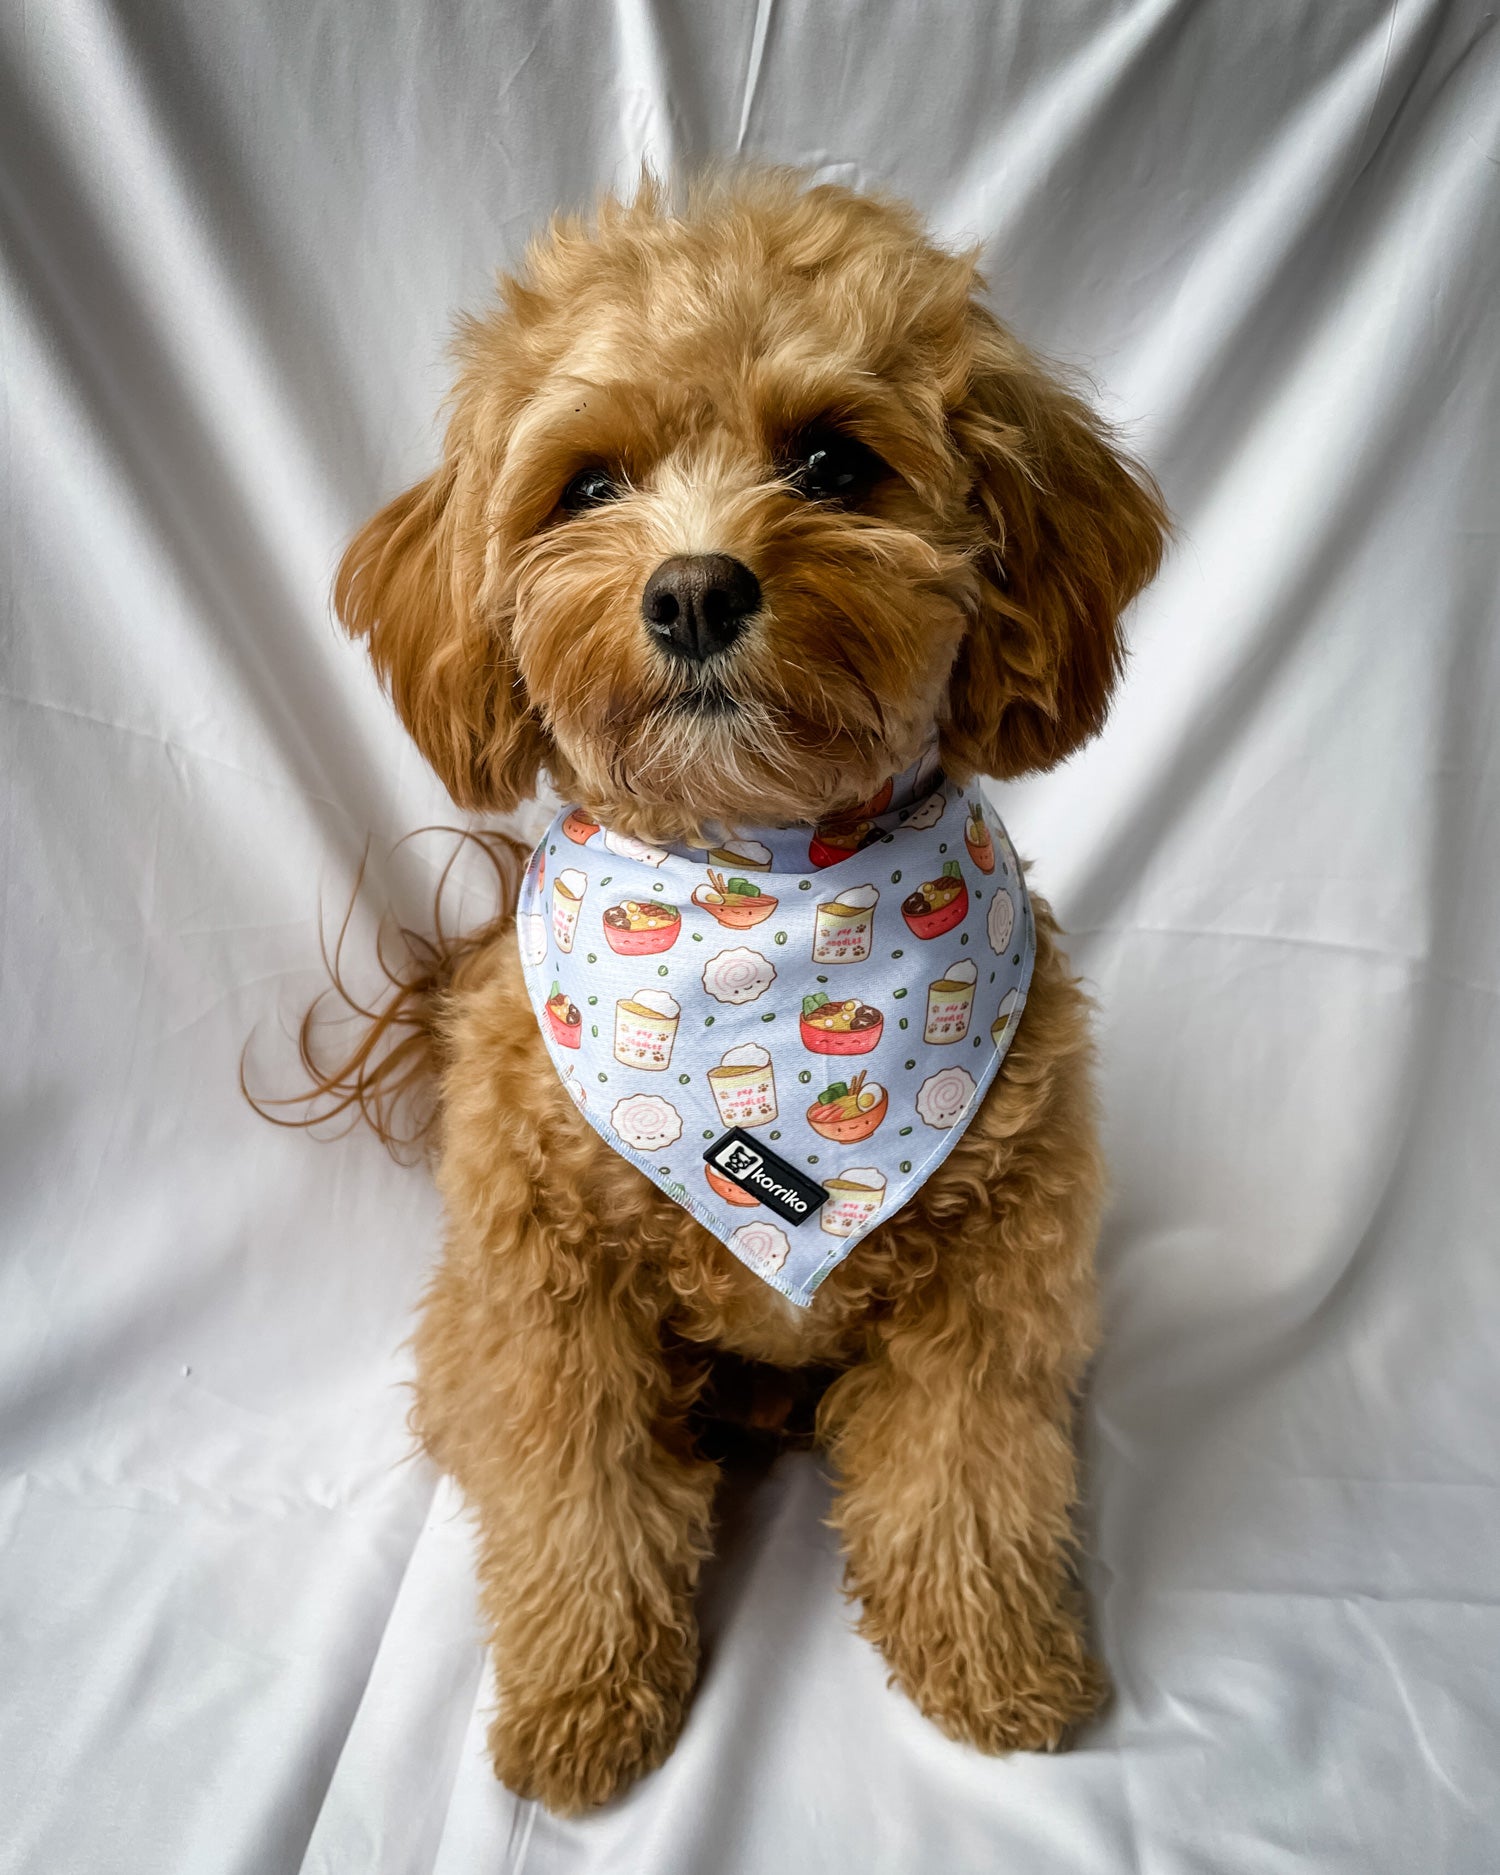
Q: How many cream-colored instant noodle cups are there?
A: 8